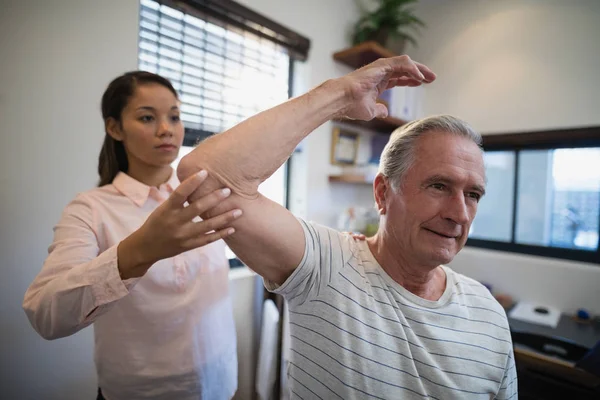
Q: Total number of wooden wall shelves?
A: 3